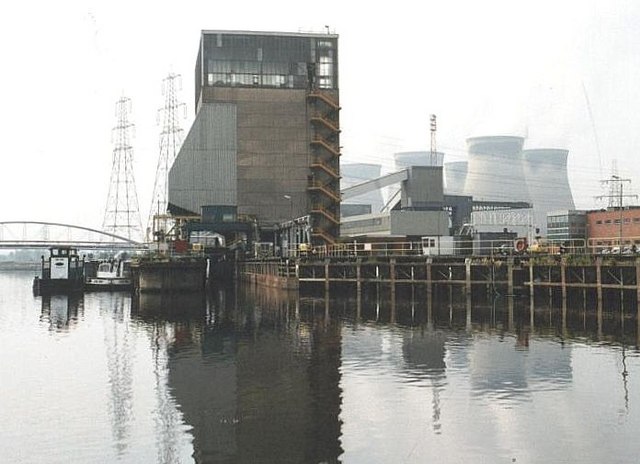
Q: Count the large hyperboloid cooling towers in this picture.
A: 5